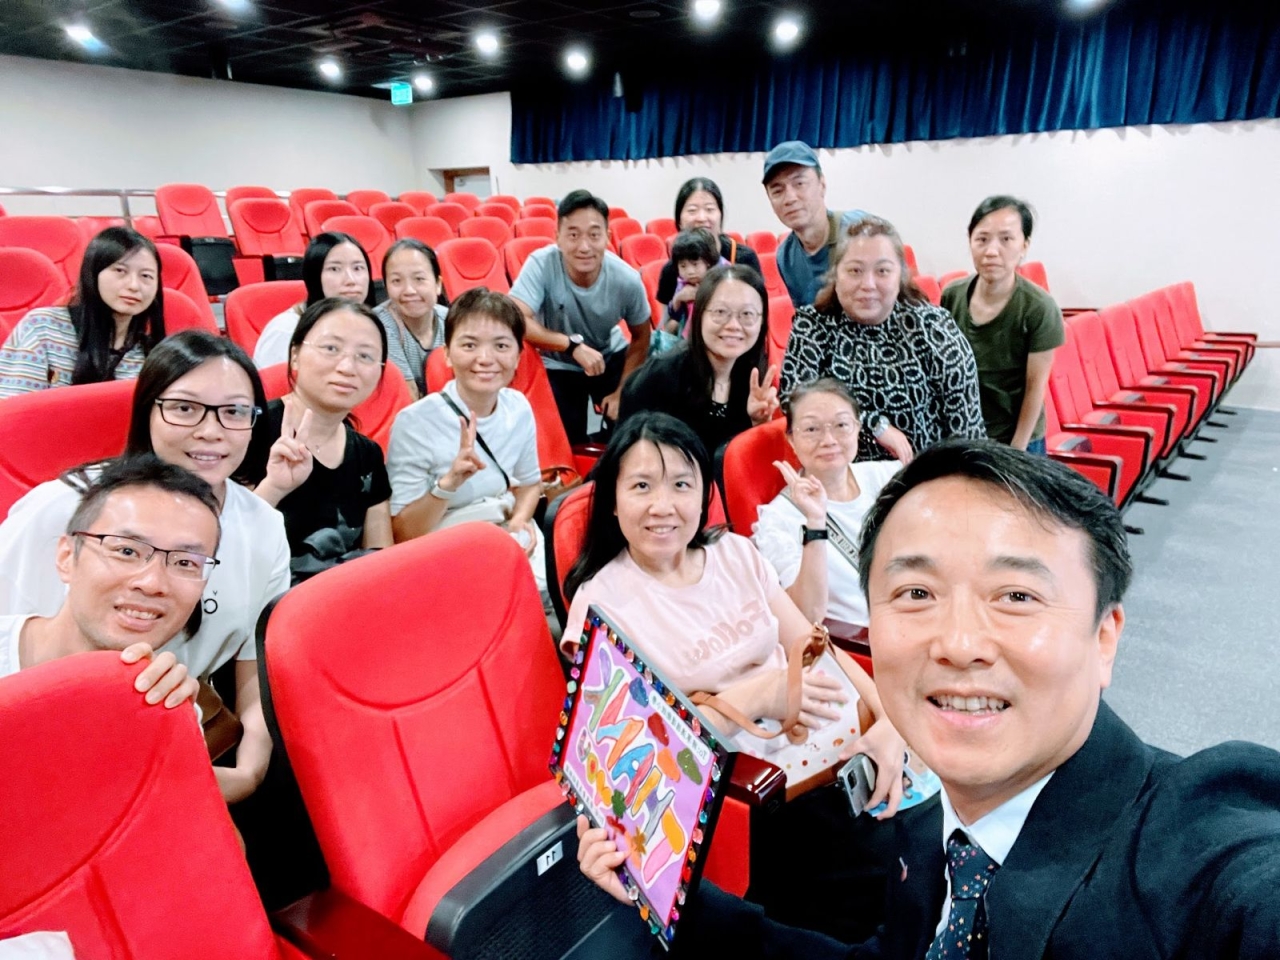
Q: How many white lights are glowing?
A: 9